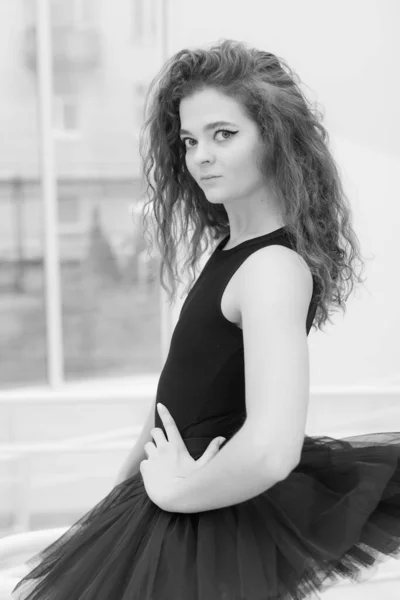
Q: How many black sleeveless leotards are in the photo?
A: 1